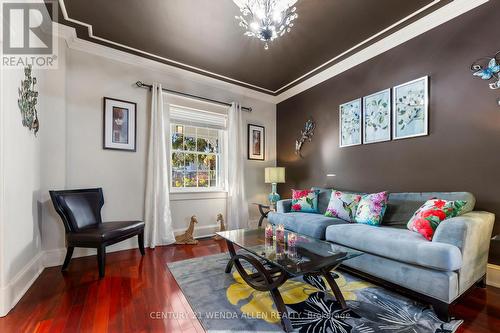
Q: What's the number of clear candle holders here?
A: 3